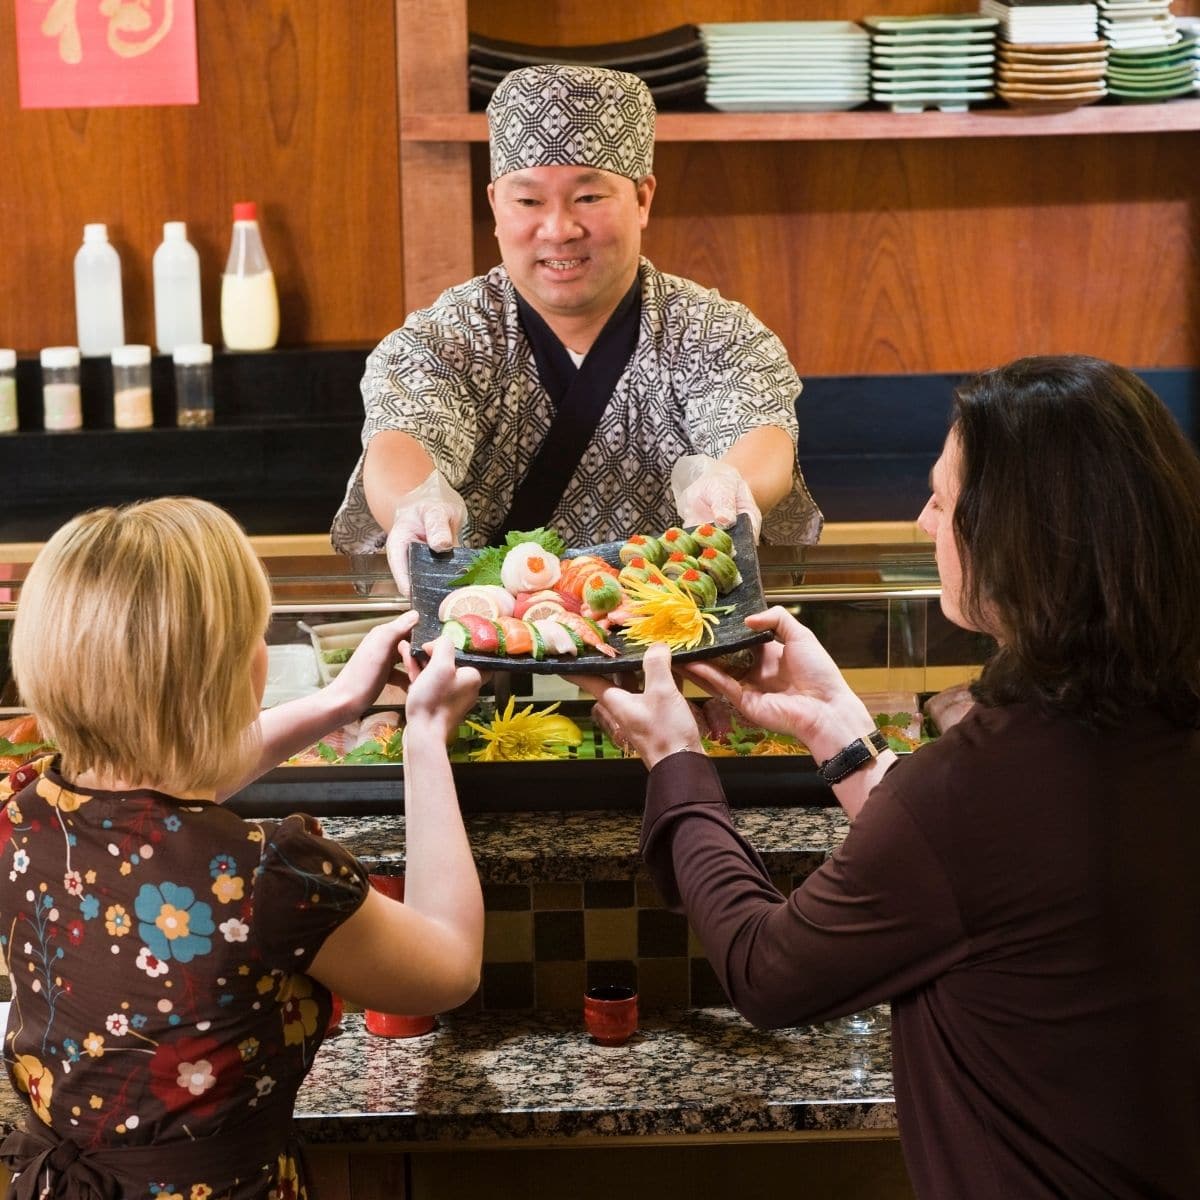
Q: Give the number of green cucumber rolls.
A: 8